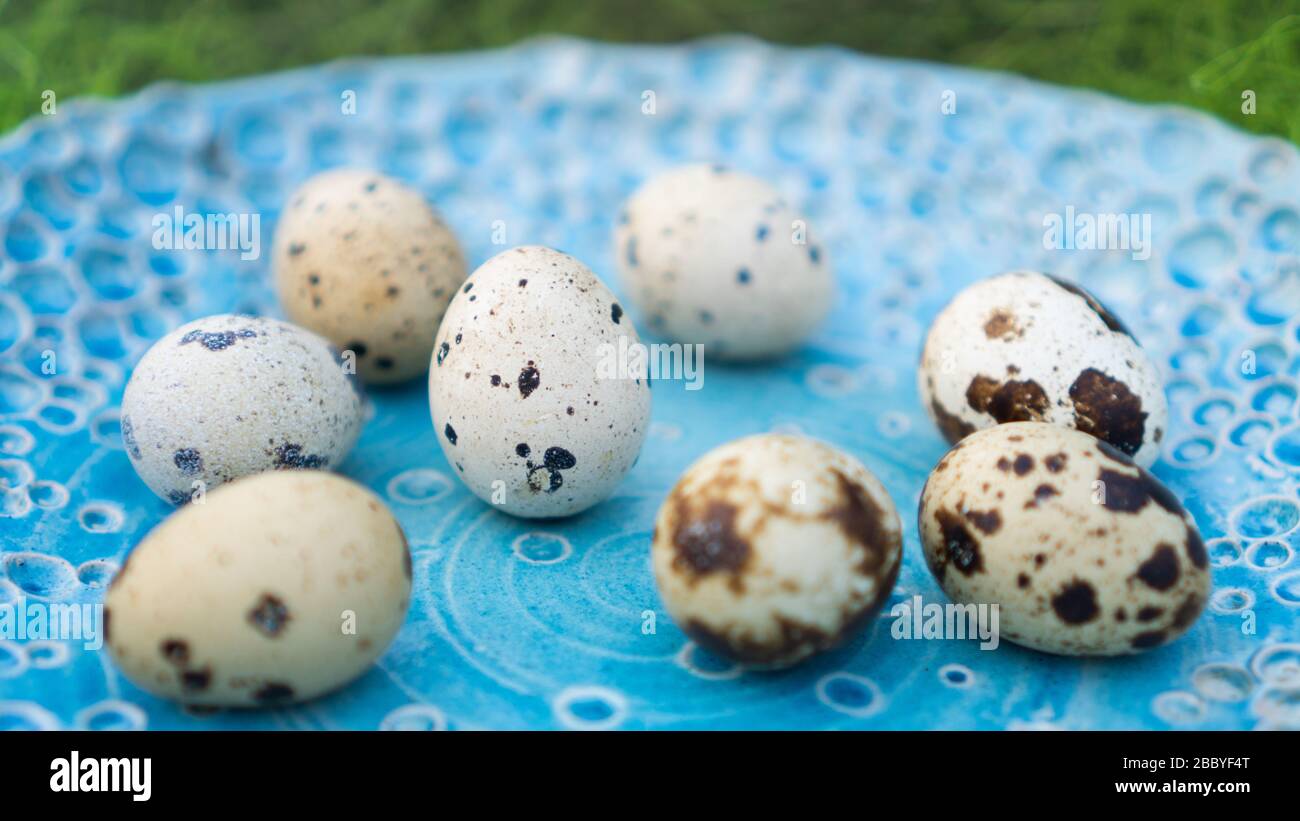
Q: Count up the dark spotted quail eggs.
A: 8